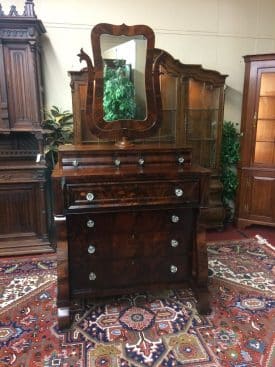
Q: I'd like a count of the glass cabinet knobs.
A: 12